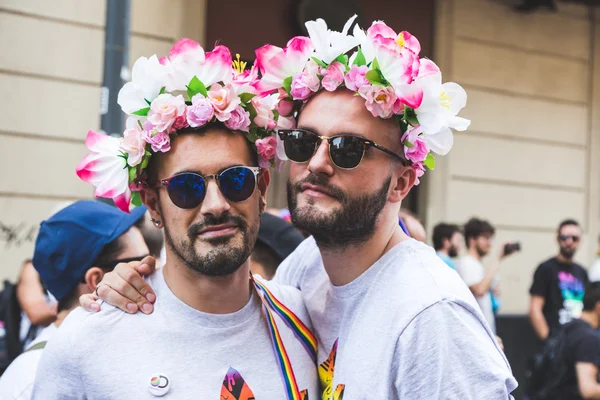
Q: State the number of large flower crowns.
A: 2